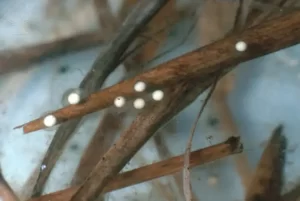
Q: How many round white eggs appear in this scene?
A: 7